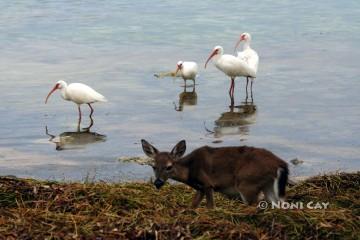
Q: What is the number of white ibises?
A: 4